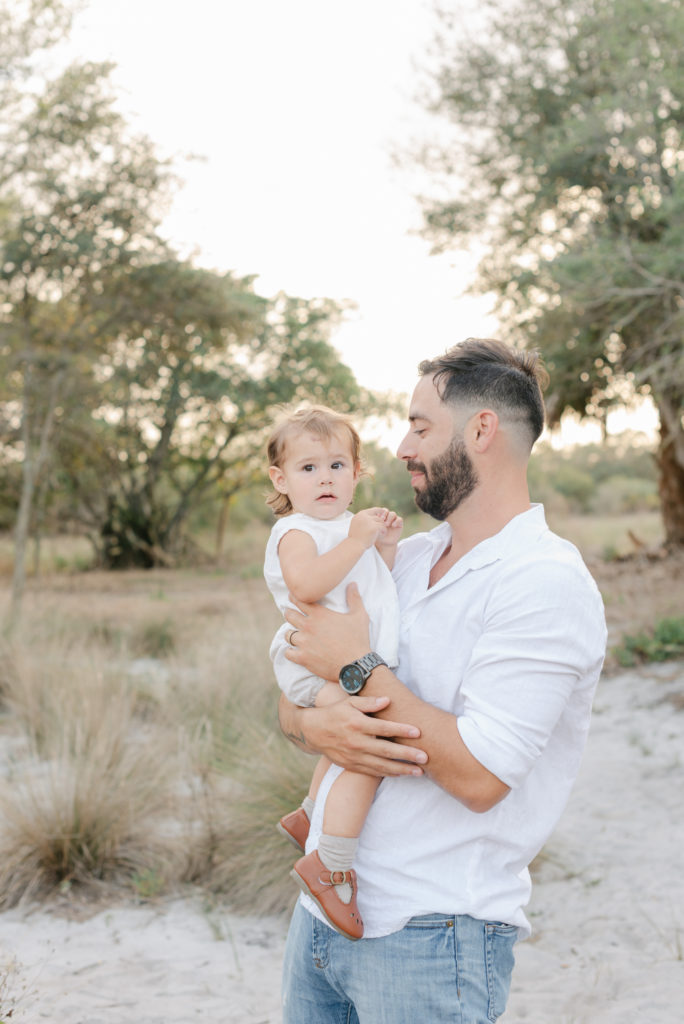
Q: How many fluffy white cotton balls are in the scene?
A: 0